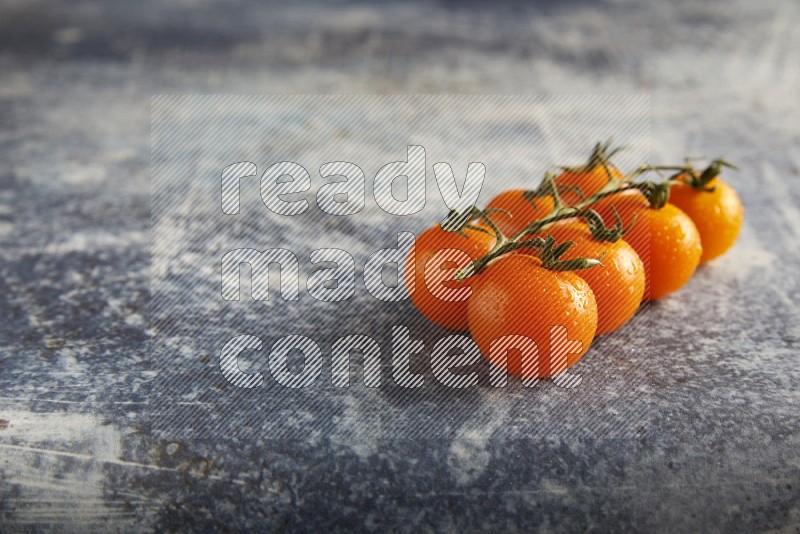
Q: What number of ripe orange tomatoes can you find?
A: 7